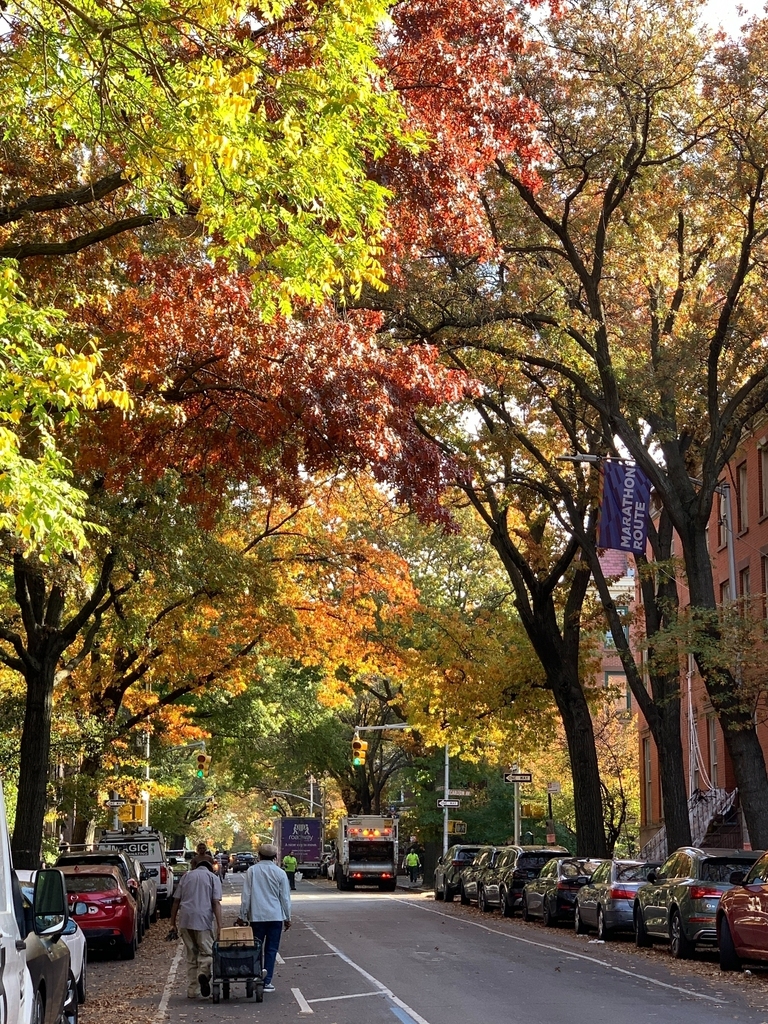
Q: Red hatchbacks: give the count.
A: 1